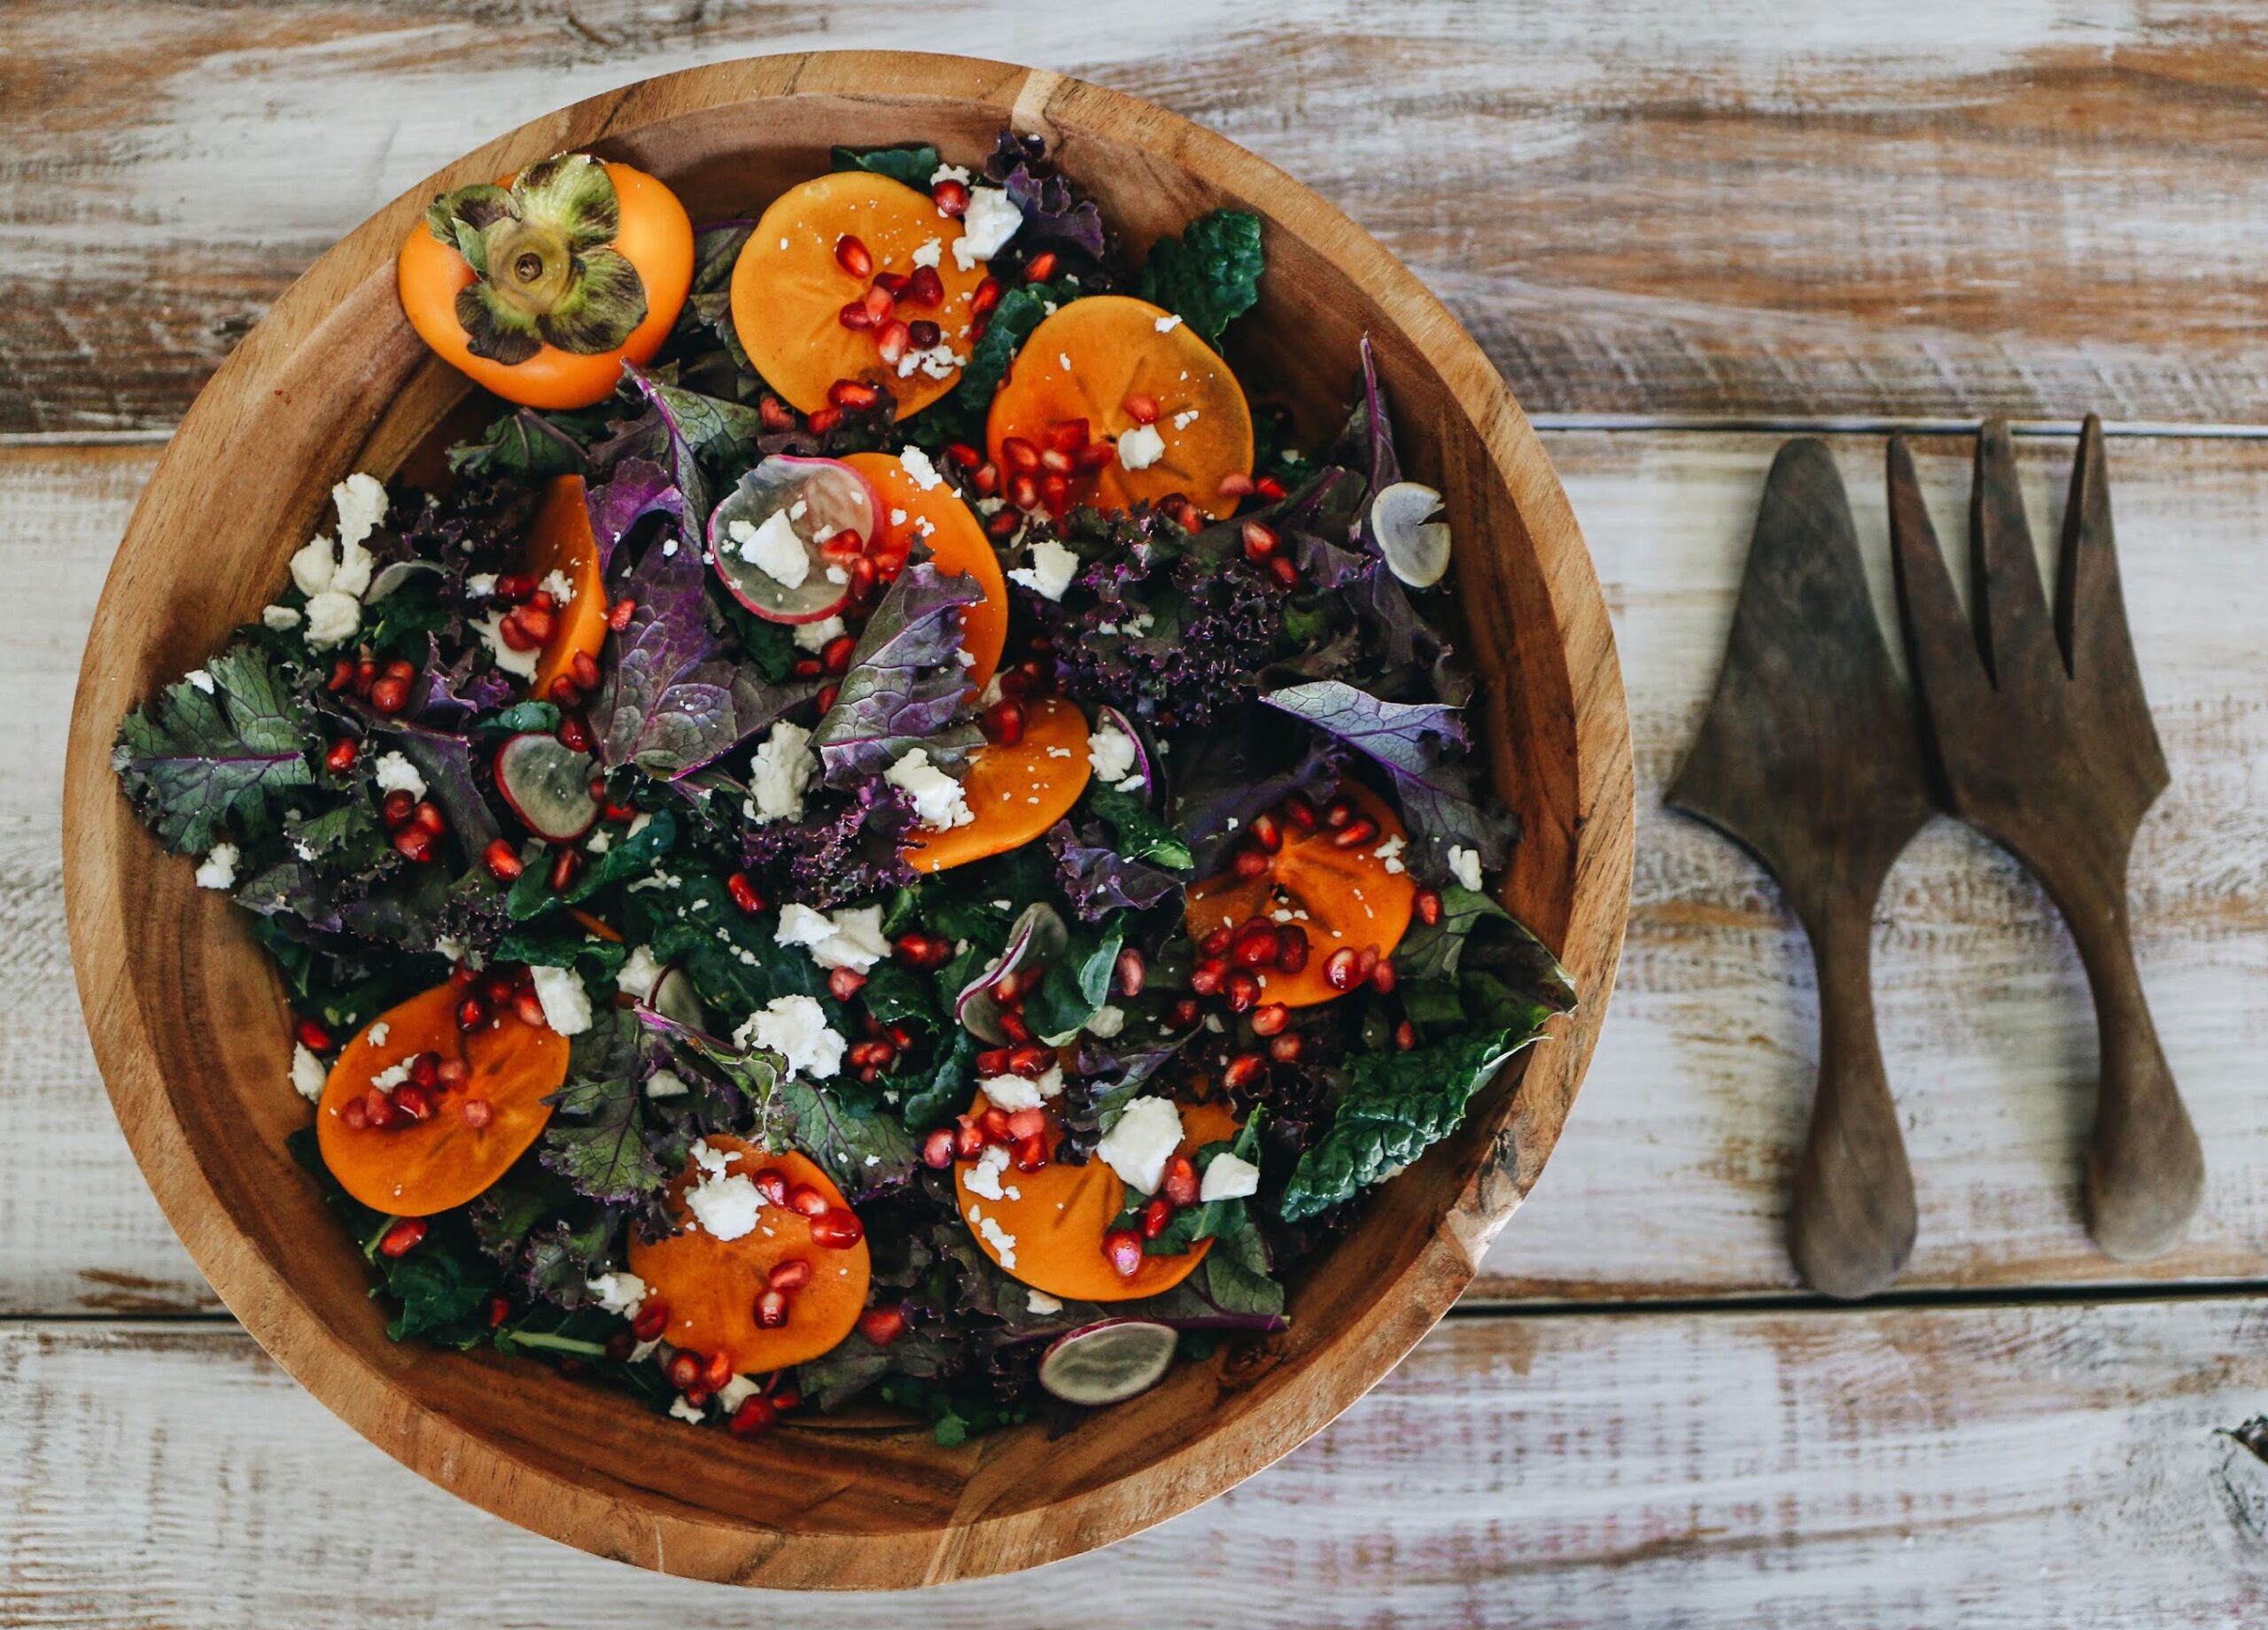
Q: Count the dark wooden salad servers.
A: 2